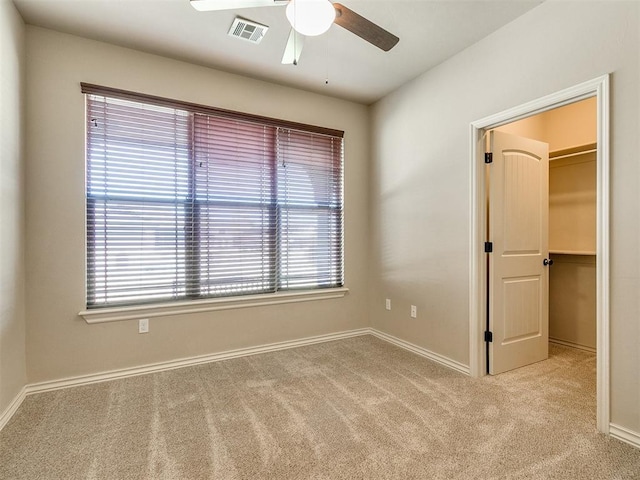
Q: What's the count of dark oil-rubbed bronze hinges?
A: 3